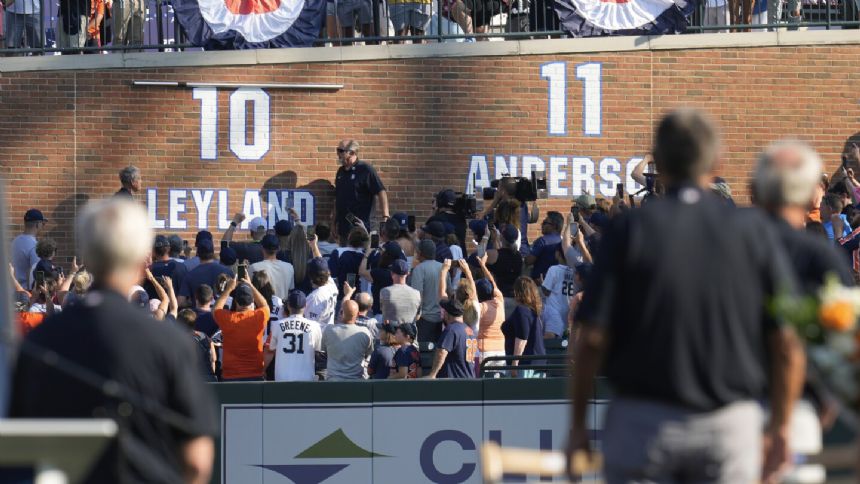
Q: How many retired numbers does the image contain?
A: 2